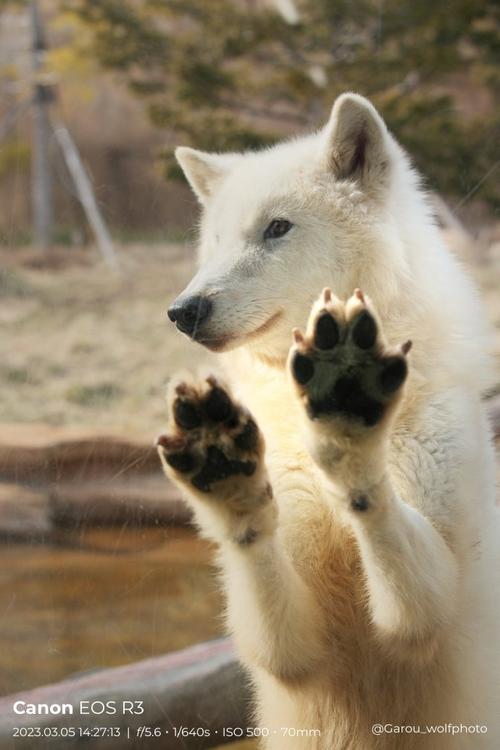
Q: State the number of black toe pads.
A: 8